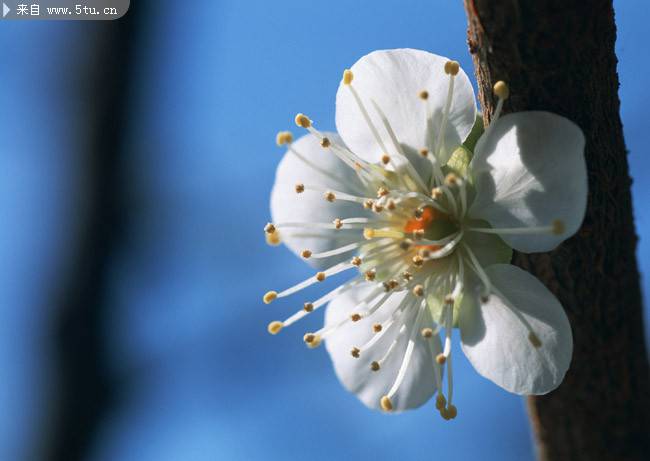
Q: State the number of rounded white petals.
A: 5